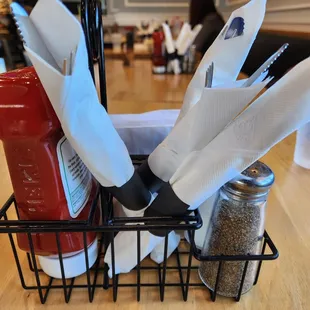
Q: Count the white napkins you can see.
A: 4